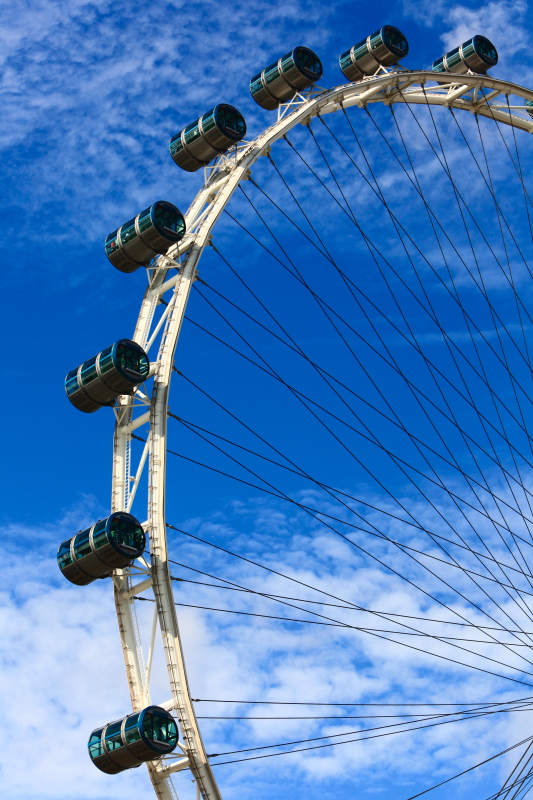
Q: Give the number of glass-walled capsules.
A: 8